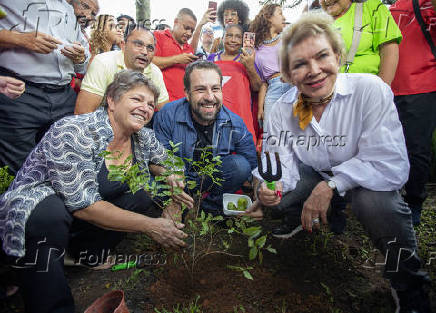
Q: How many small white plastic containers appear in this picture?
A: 1